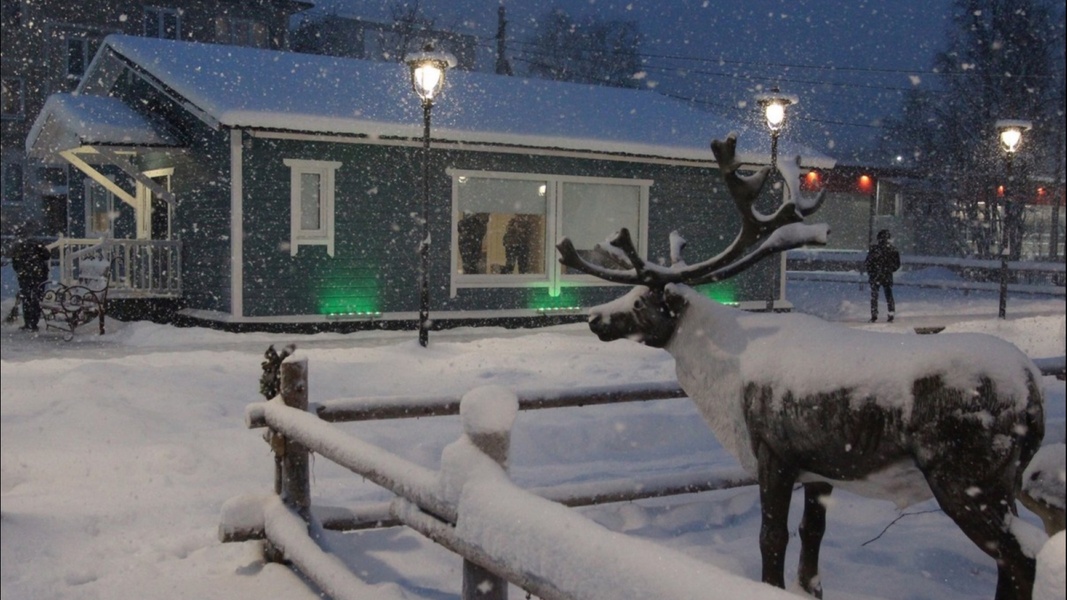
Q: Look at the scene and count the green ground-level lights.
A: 3